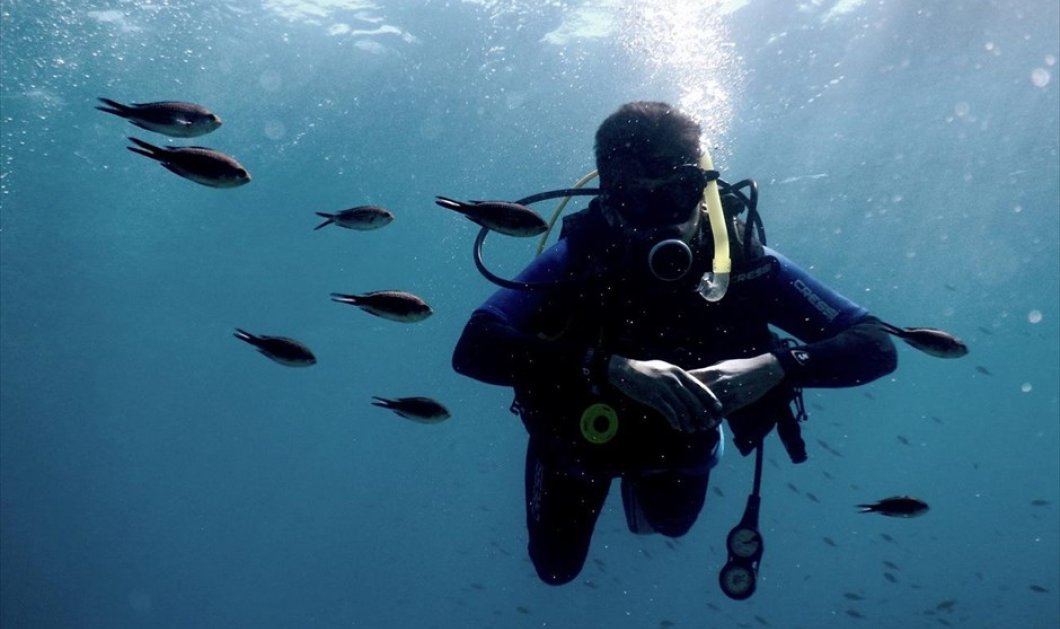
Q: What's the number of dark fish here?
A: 9